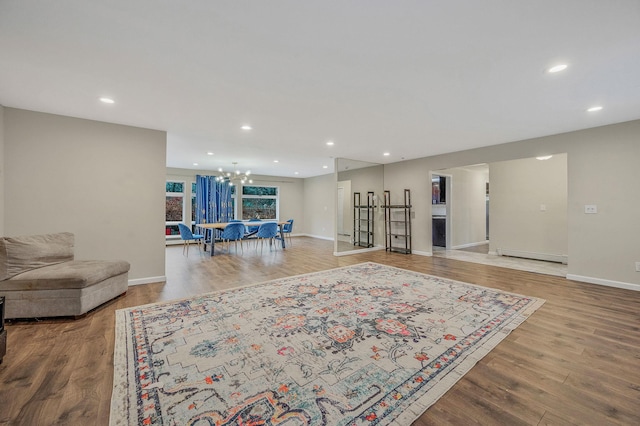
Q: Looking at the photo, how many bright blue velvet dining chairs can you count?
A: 6